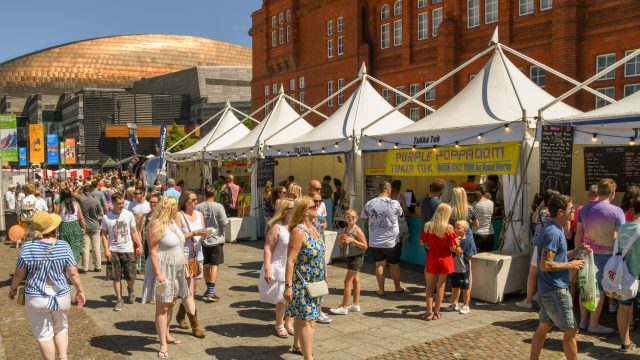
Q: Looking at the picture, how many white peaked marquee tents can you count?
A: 5